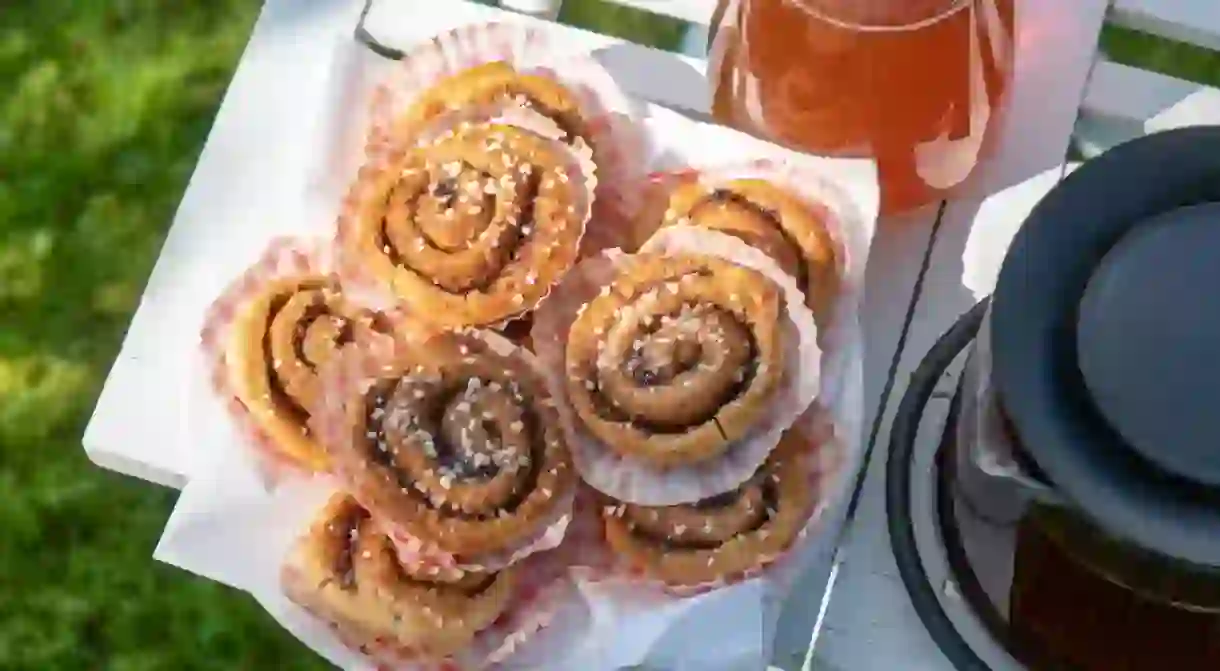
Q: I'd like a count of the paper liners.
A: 8